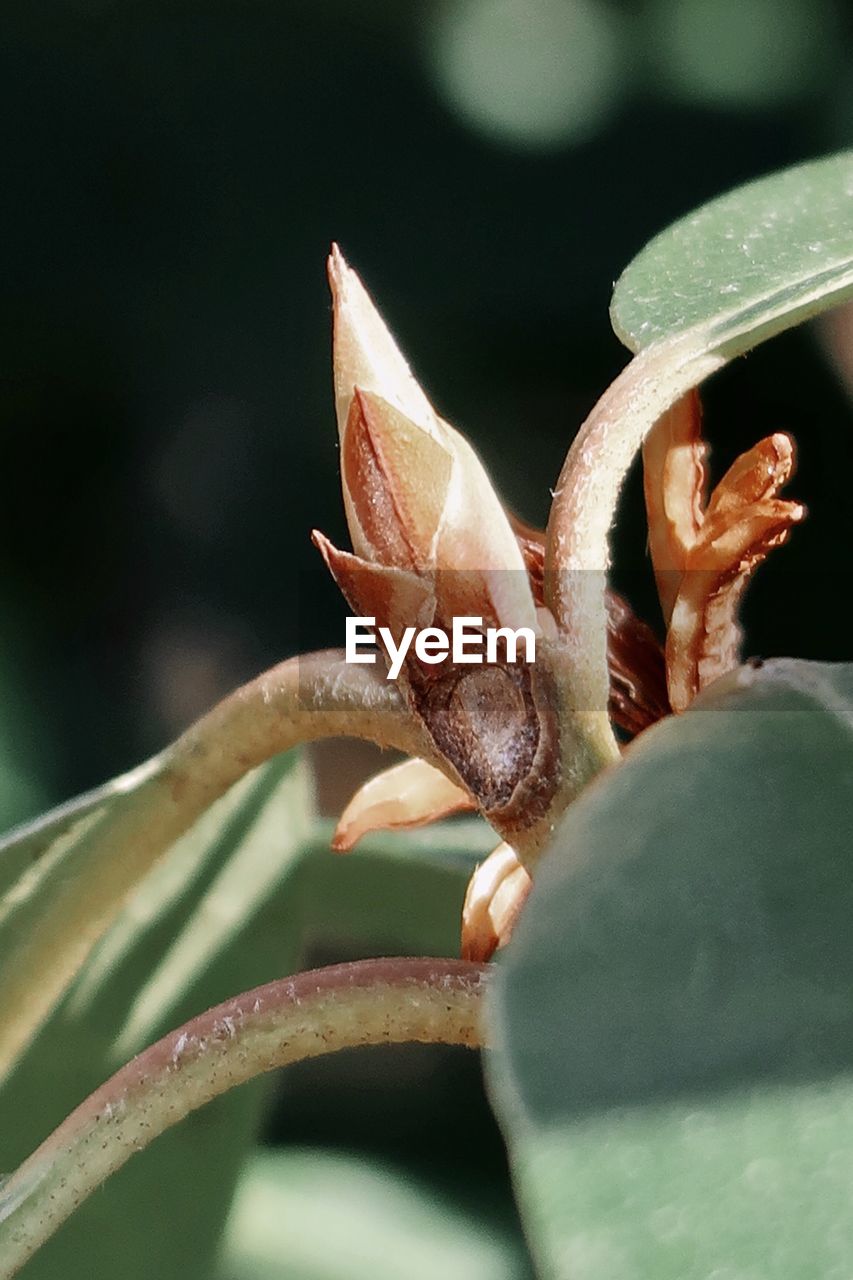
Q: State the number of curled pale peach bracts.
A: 2